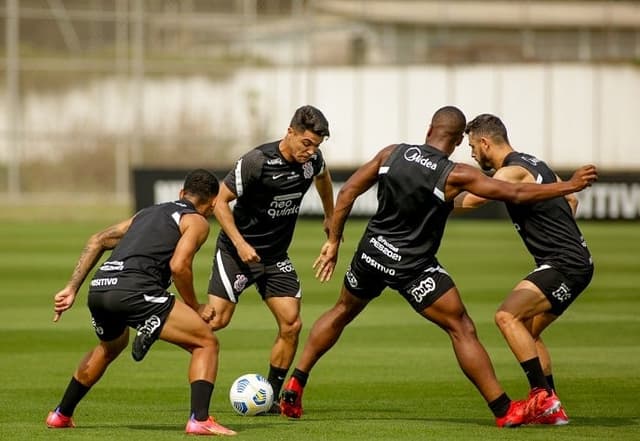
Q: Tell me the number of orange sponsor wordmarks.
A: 0